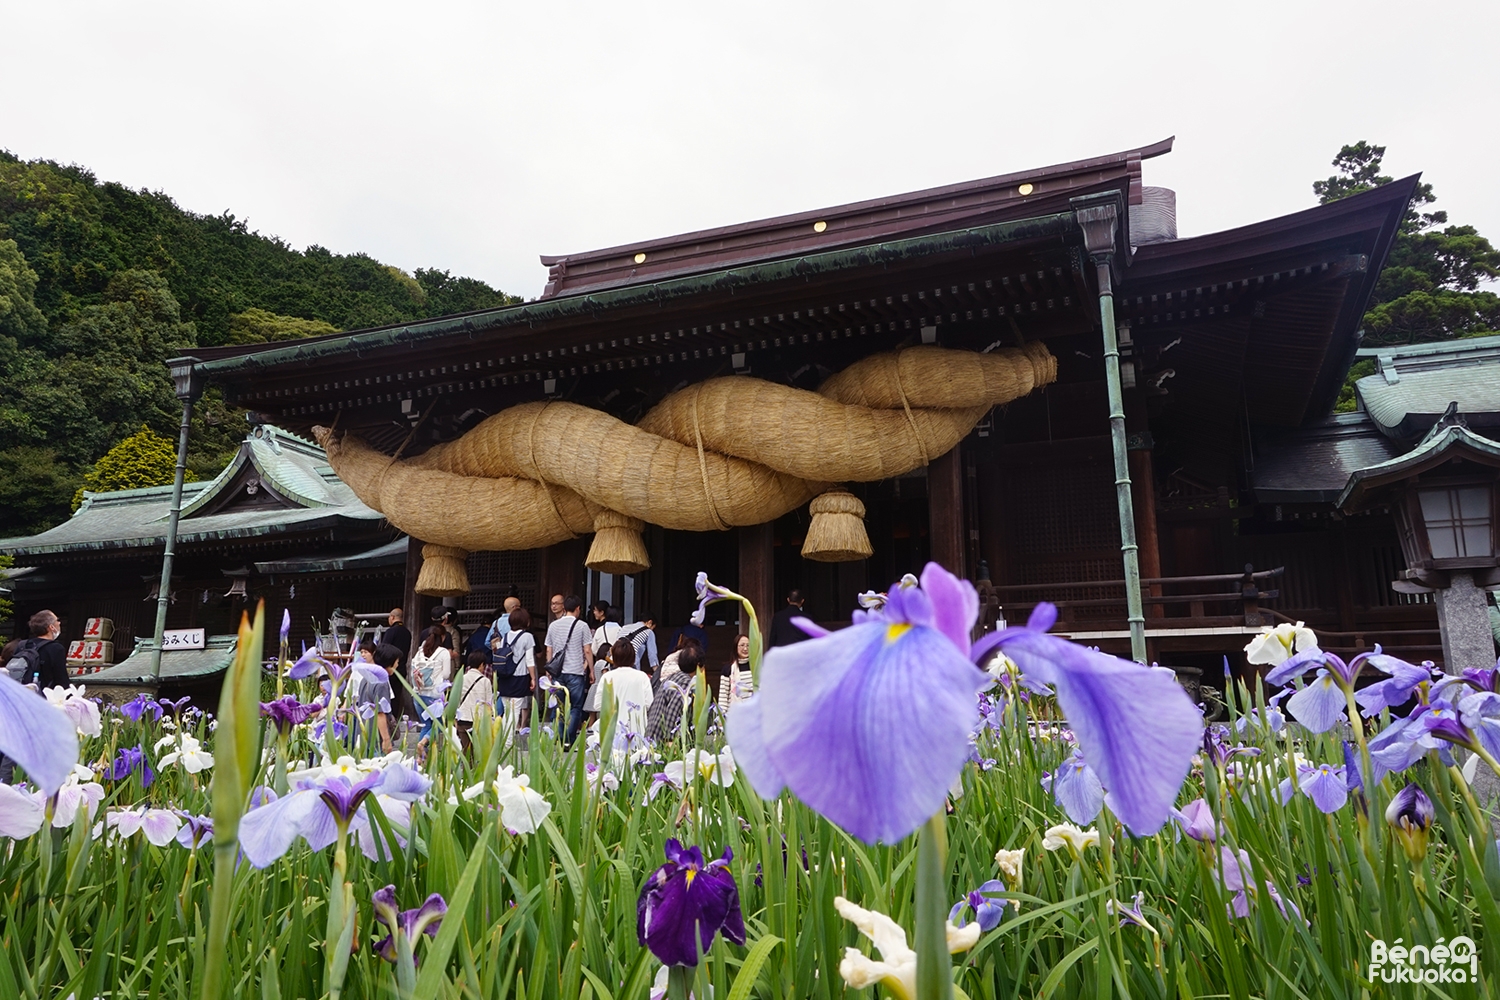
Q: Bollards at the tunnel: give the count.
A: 0